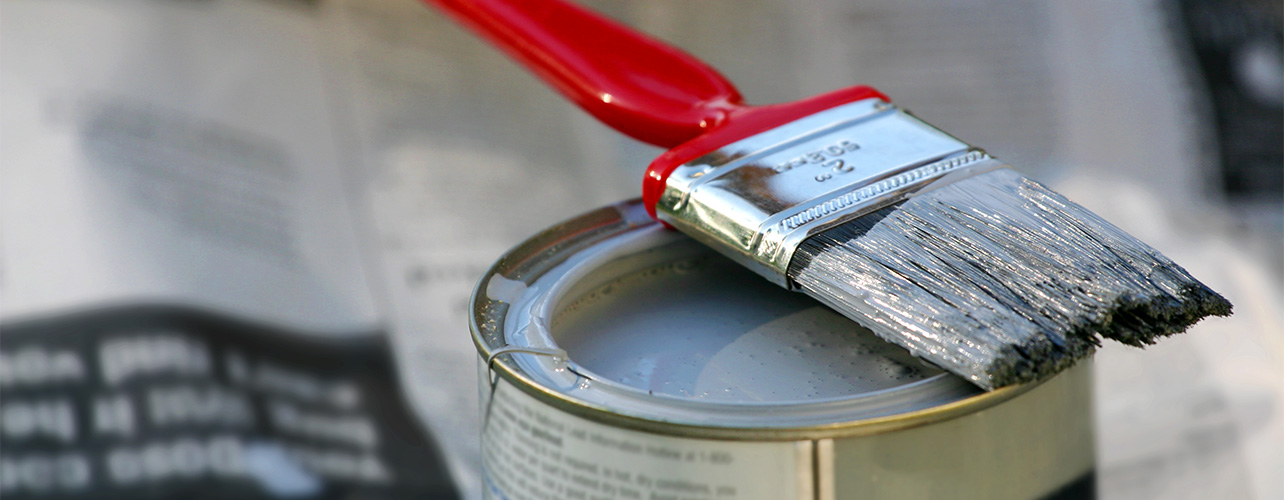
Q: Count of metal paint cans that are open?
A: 1